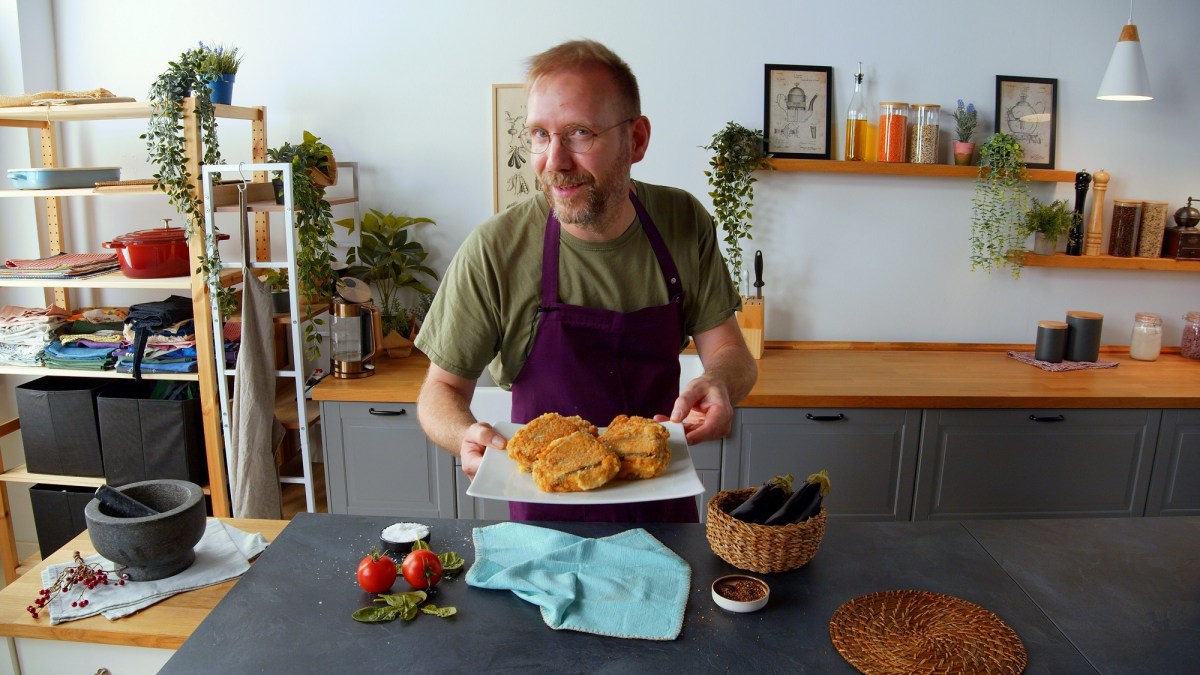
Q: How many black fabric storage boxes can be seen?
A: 3